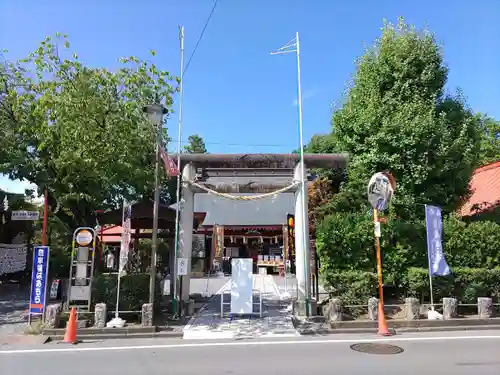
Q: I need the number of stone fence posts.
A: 8